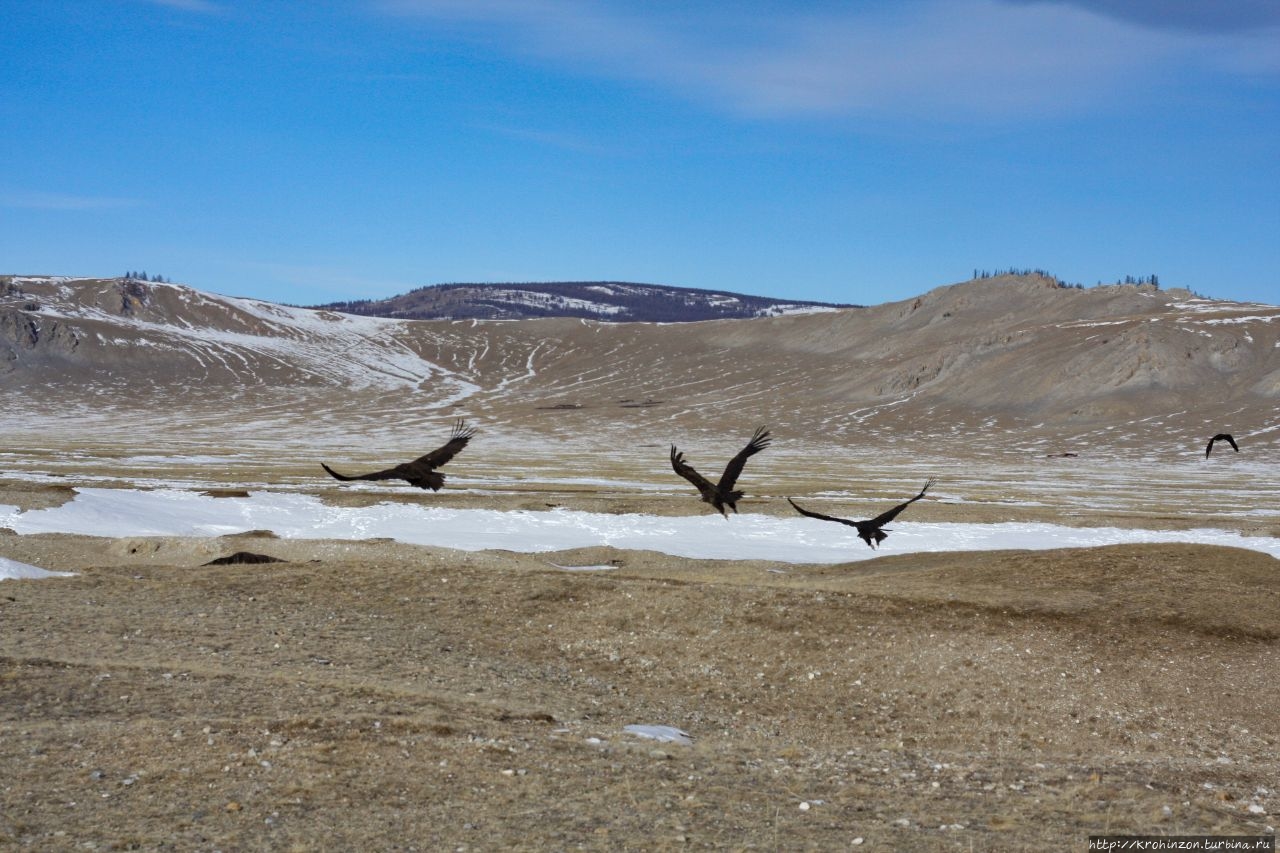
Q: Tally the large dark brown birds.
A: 4